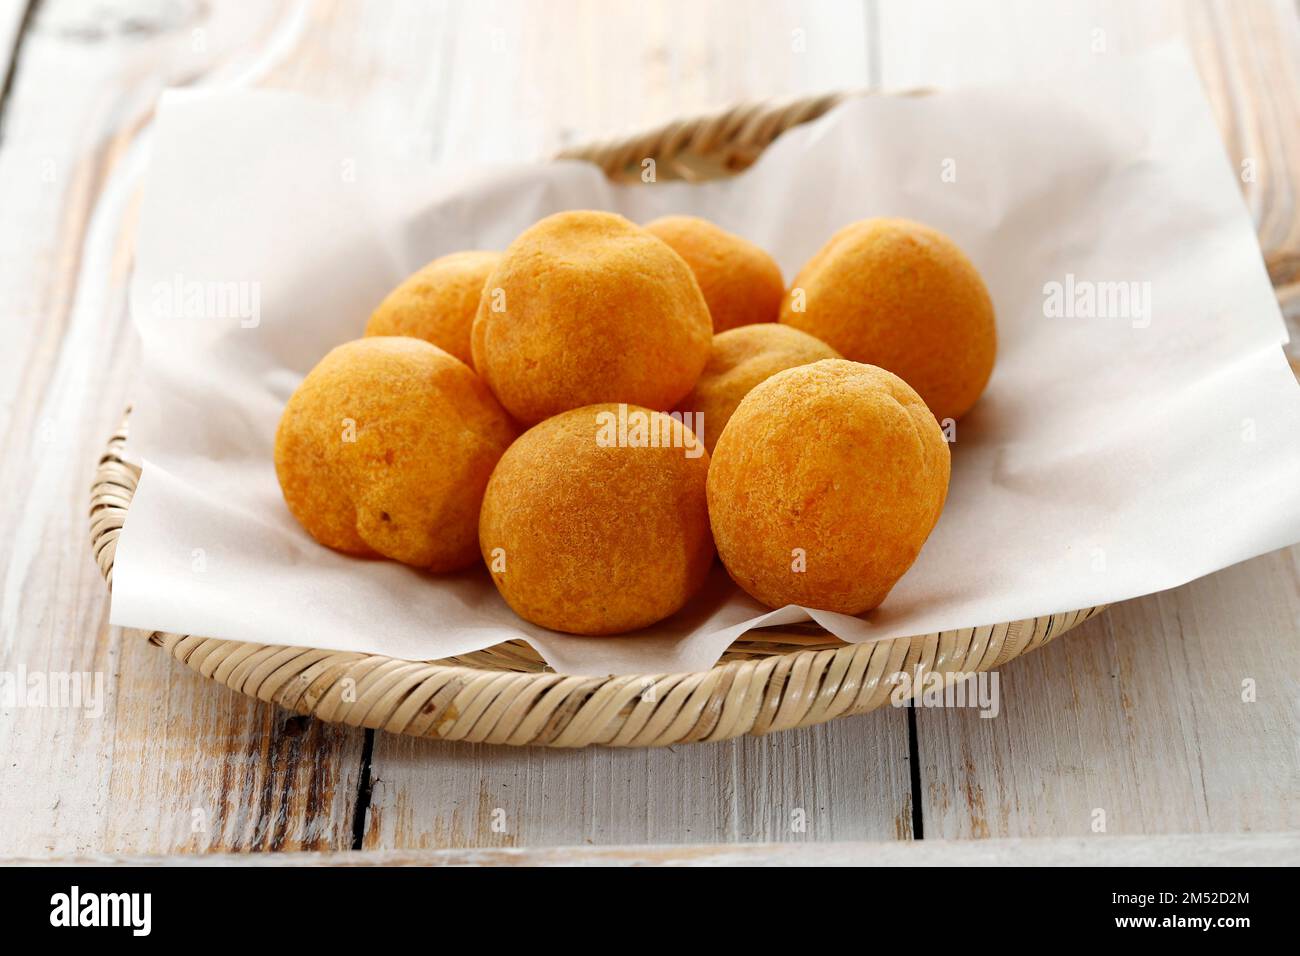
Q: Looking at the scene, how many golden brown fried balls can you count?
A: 8